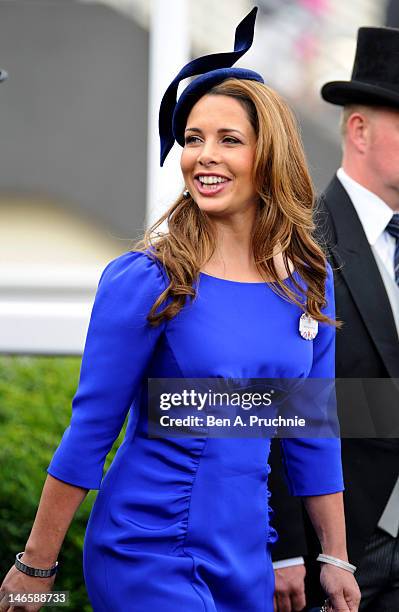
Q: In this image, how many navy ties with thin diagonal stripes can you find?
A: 1